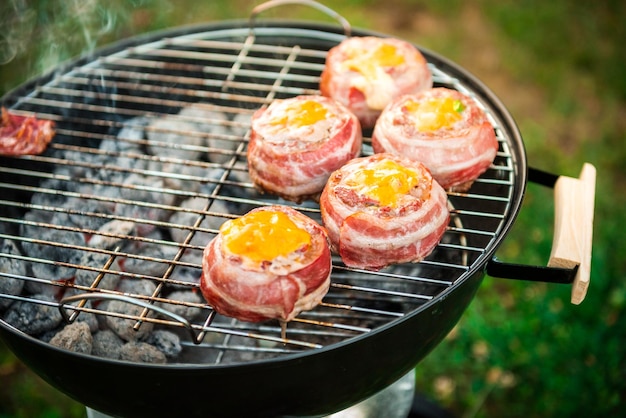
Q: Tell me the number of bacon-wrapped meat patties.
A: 5